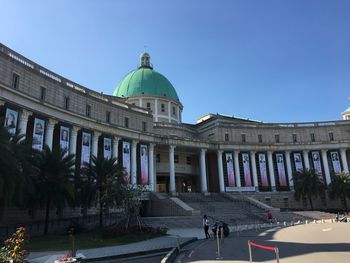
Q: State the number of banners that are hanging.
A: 14